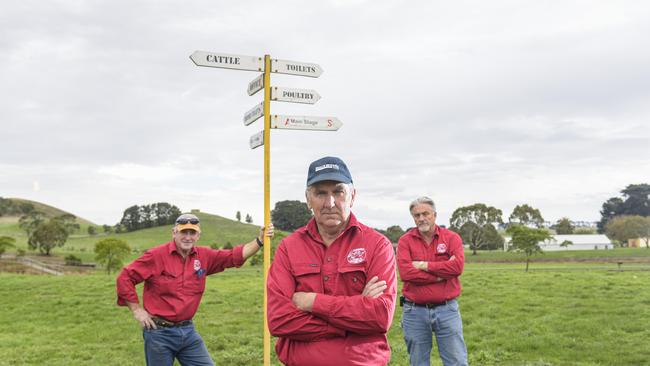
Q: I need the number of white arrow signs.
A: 7